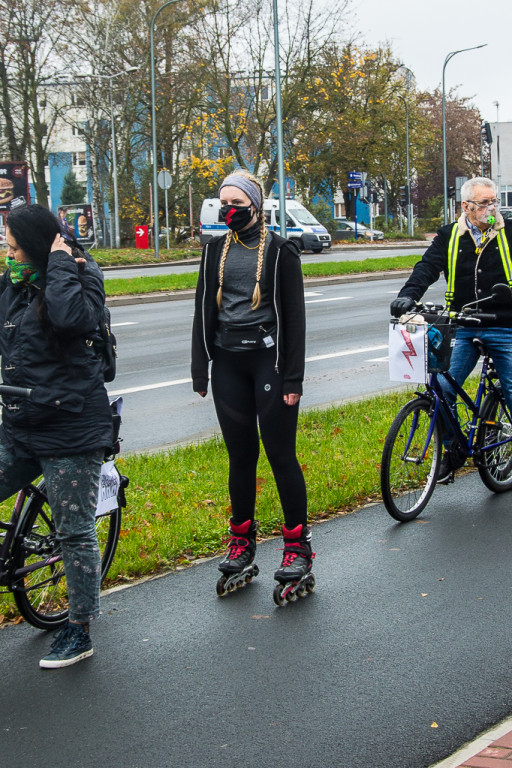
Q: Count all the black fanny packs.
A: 1